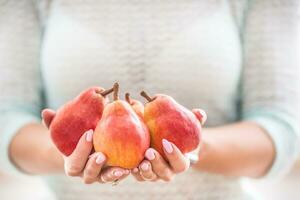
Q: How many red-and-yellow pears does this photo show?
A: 4